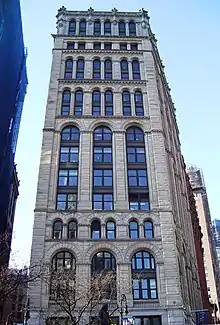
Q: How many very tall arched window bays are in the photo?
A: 3